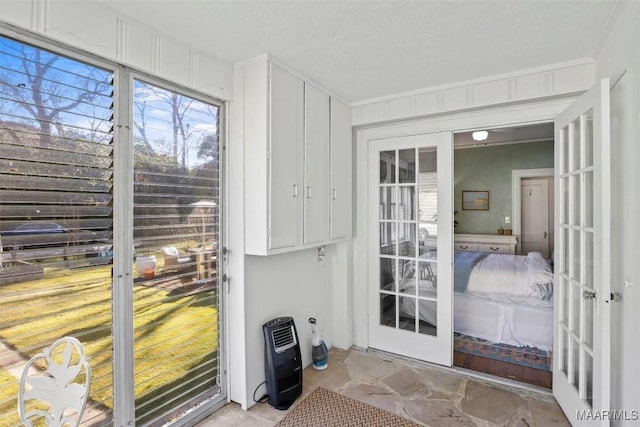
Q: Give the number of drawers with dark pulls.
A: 2